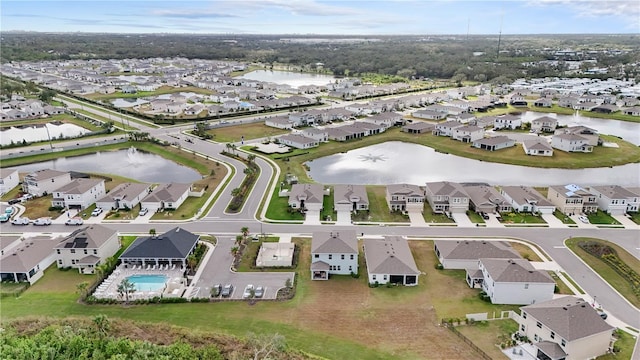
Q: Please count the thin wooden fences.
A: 1